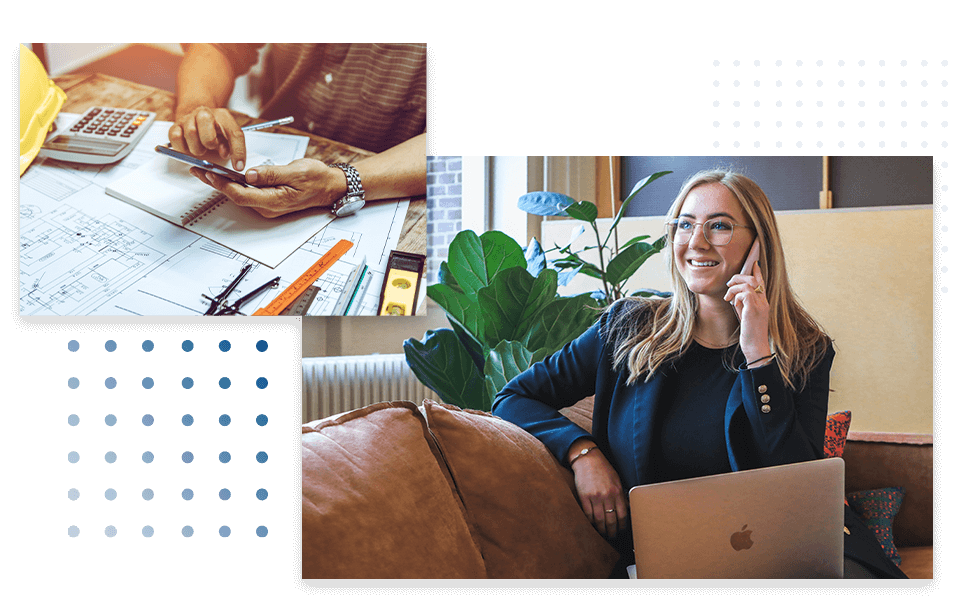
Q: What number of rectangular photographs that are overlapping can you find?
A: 2